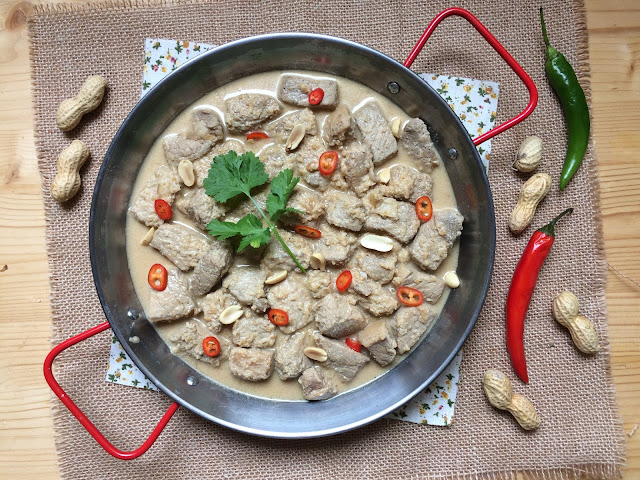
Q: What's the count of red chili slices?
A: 12